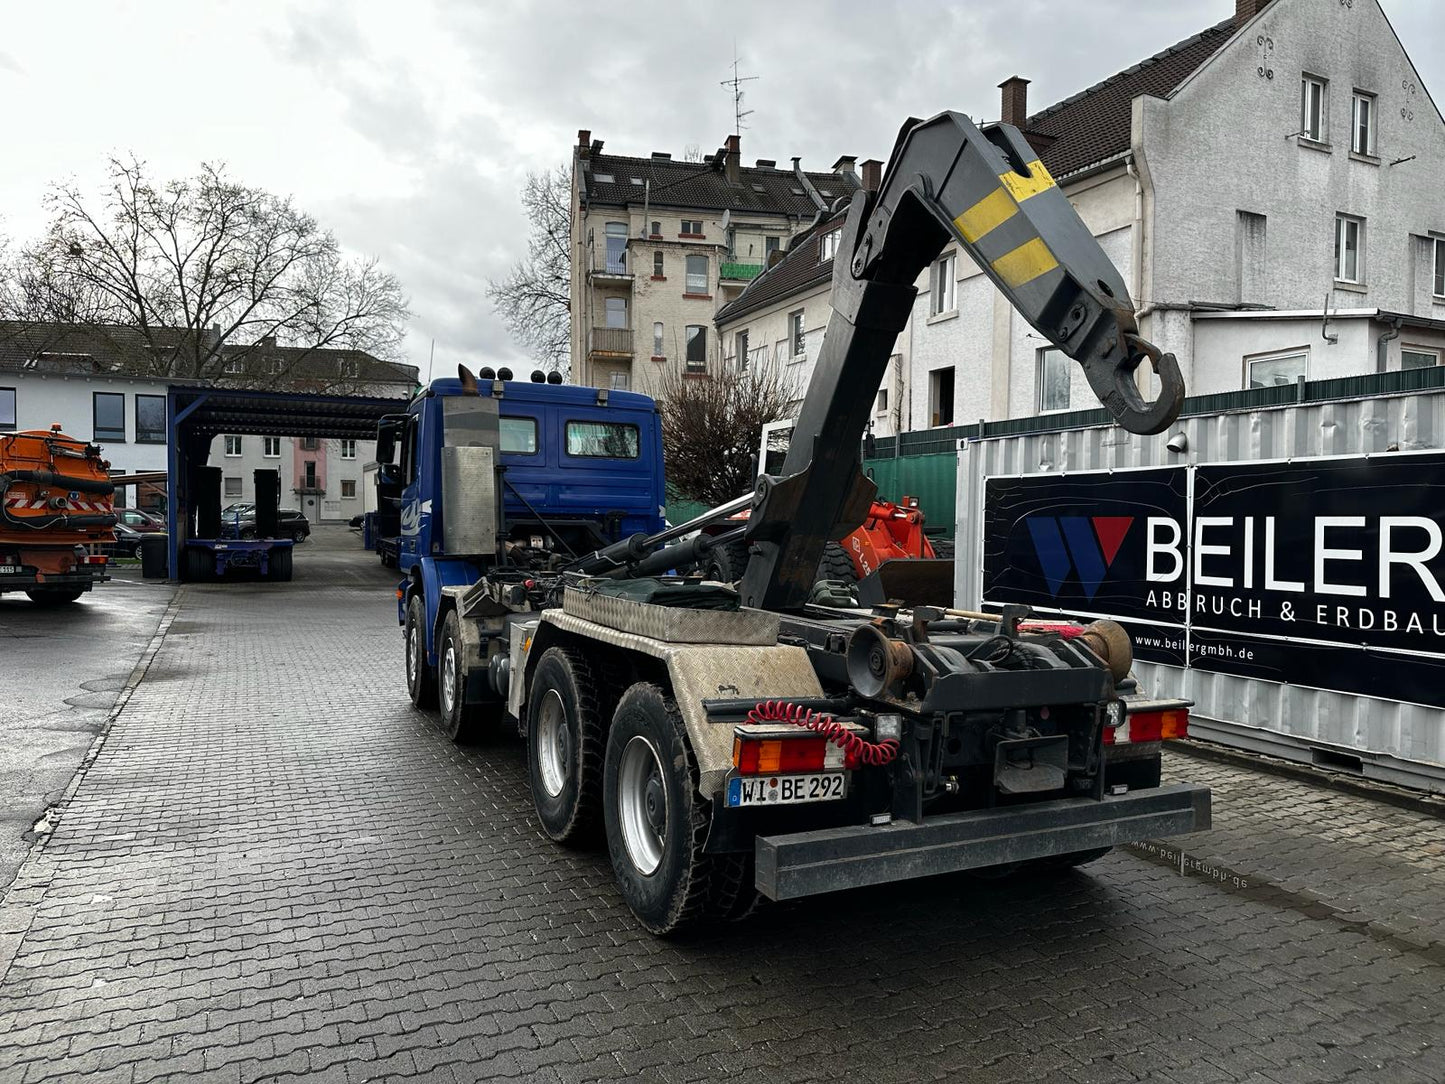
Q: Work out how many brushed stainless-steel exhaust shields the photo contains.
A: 1